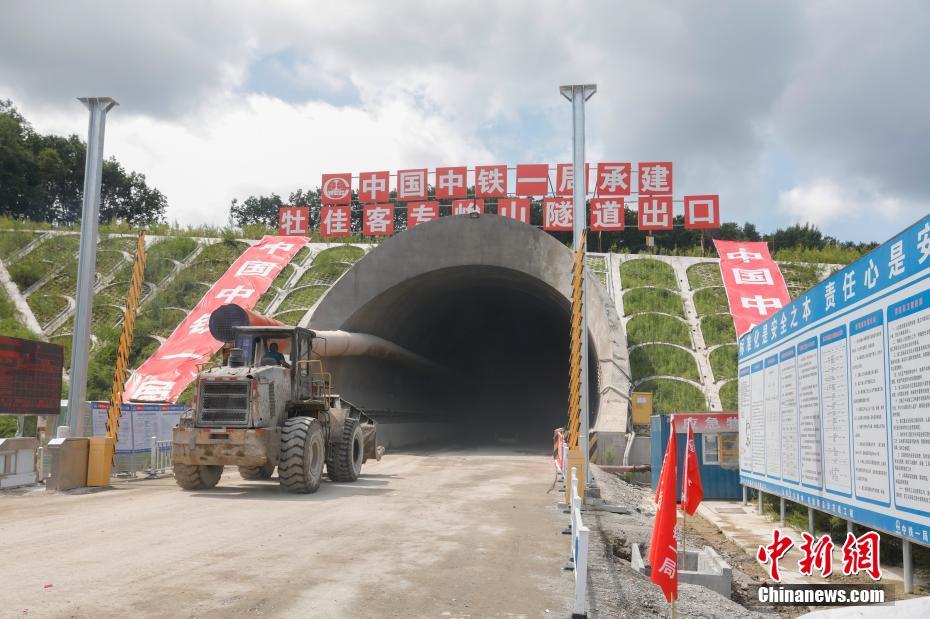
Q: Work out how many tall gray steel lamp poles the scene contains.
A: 2